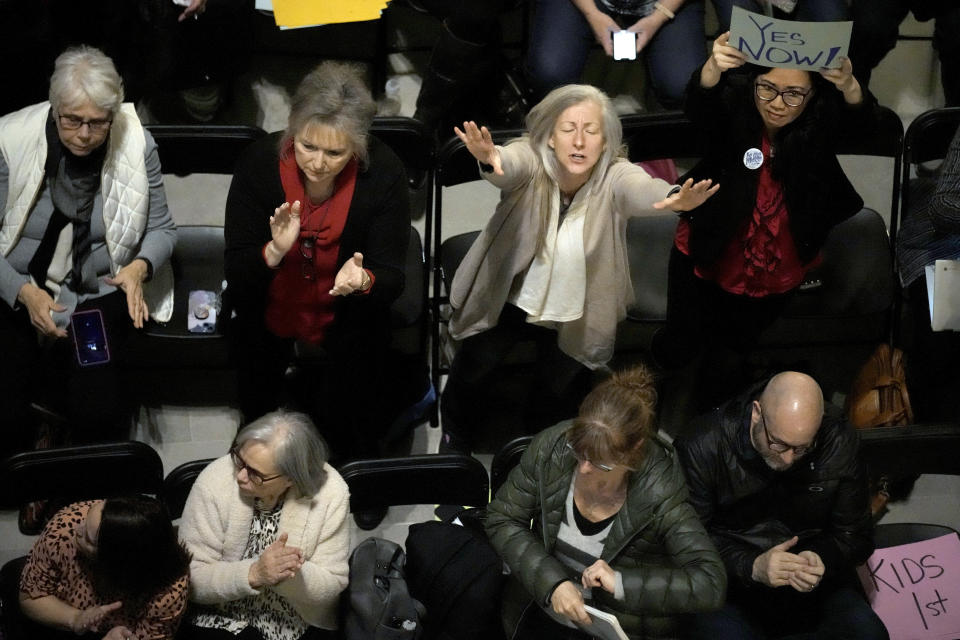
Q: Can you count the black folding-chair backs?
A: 11